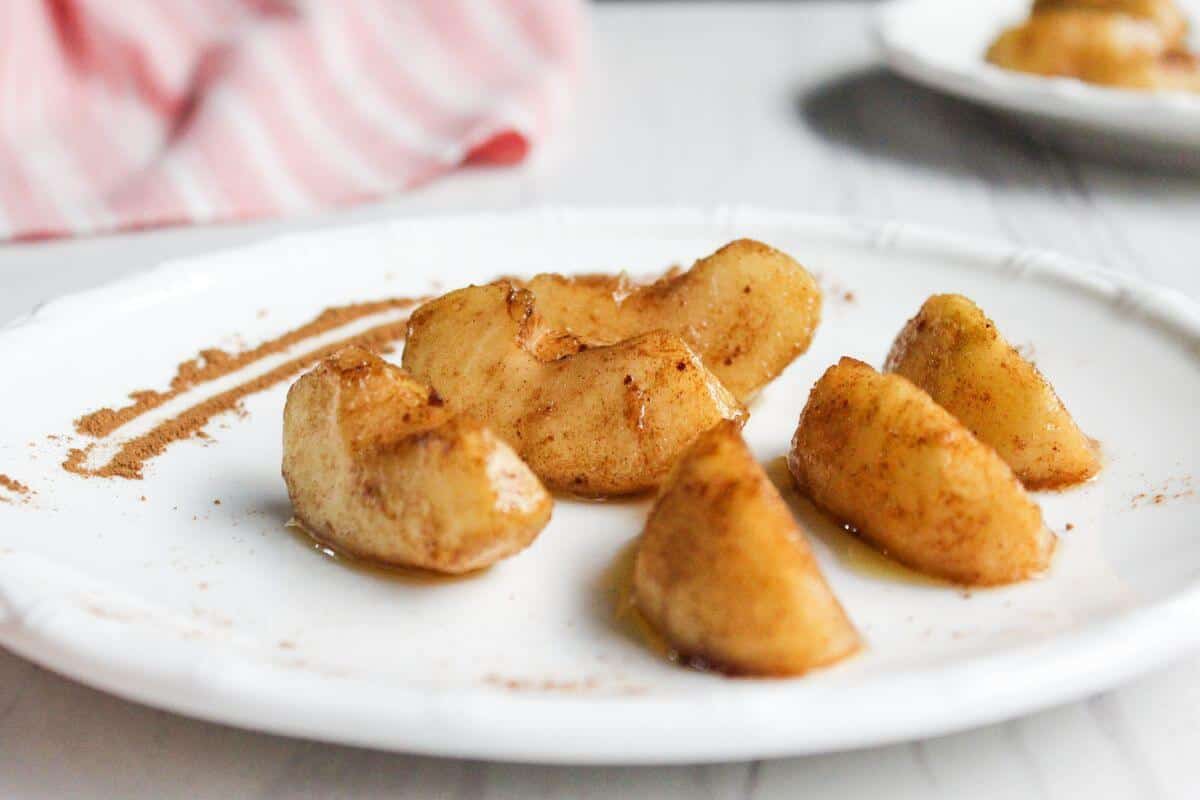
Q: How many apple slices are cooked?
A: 6